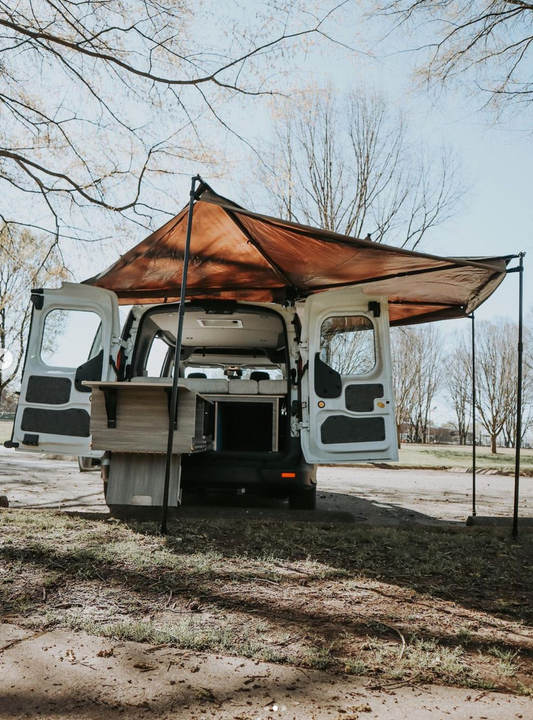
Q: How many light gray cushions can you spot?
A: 3